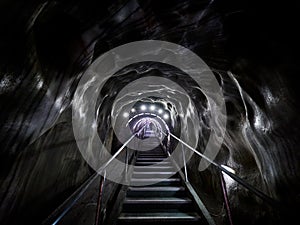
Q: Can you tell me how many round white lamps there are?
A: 6